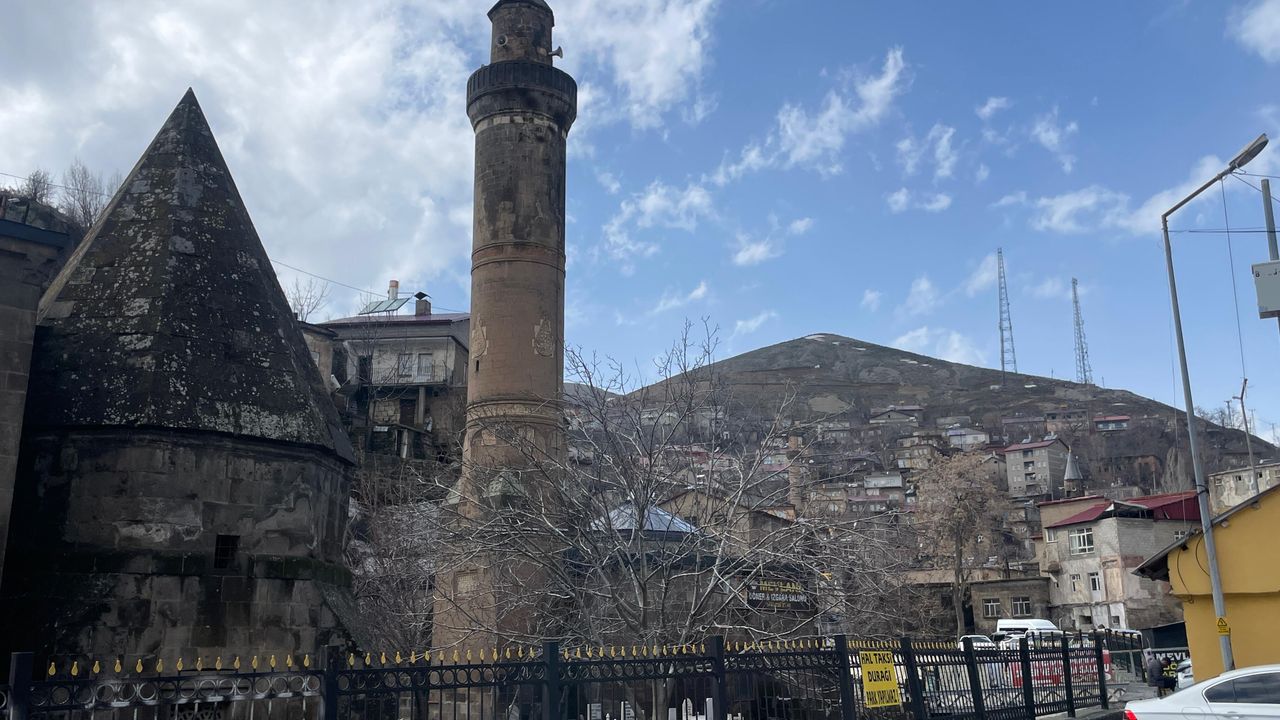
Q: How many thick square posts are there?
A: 10